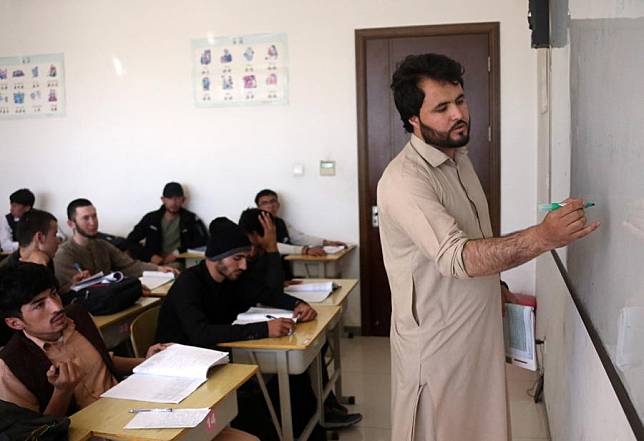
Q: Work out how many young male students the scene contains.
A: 8